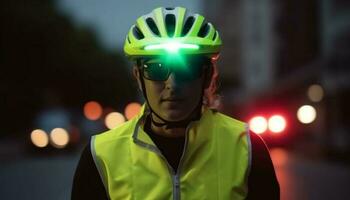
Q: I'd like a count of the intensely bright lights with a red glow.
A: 2